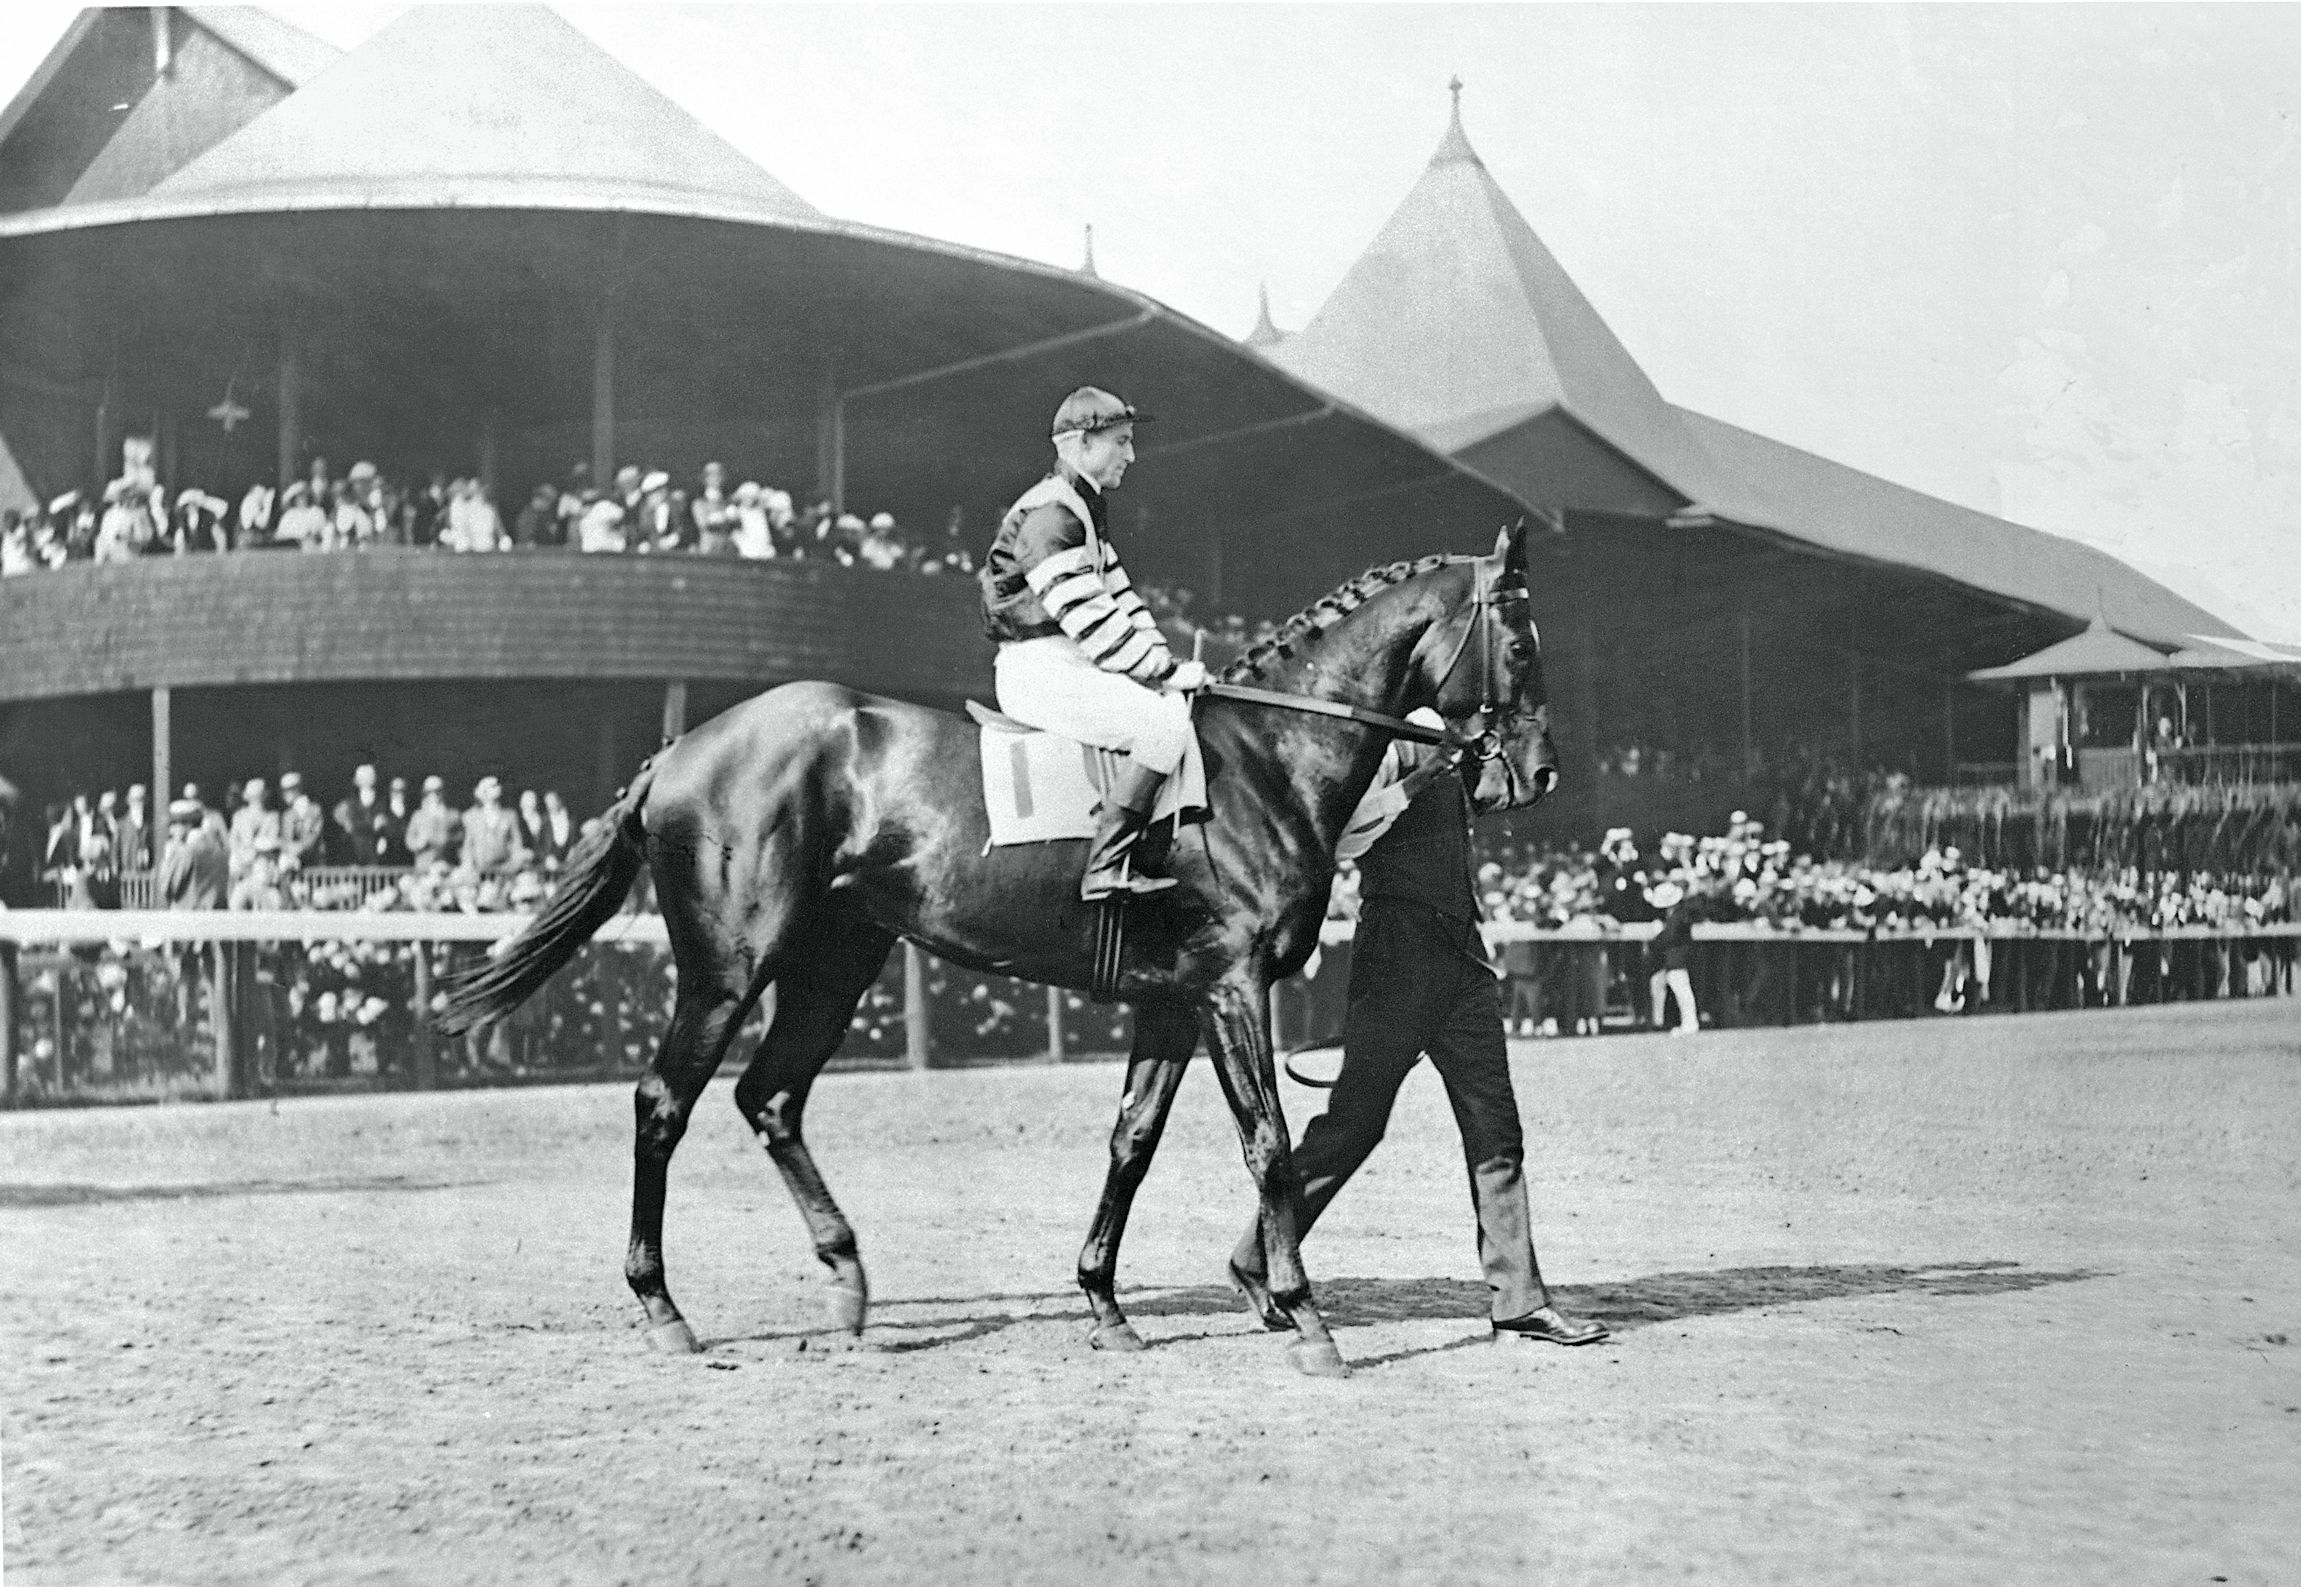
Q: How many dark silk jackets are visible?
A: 1